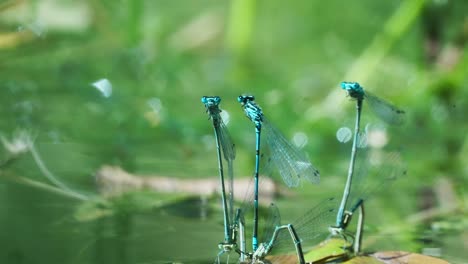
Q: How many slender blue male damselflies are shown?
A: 3